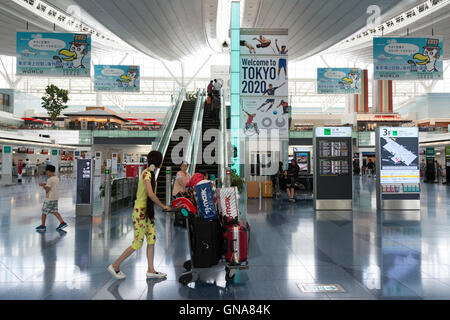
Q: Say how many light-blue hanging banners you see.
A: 4